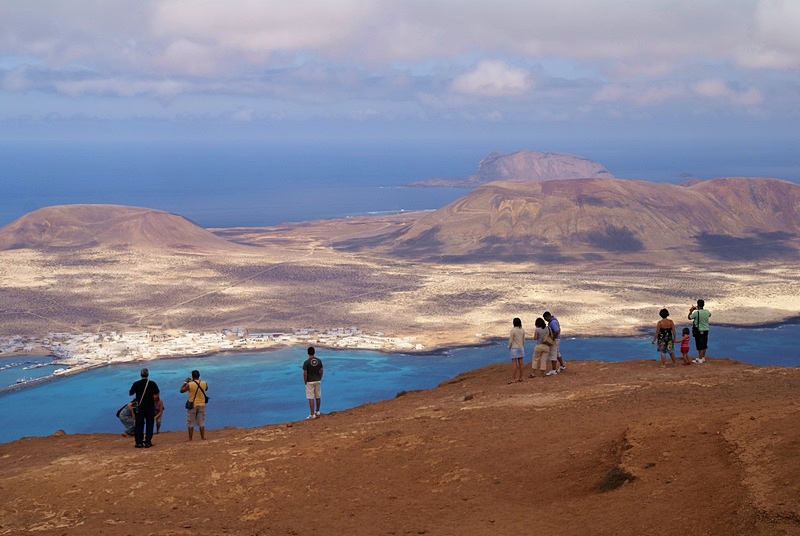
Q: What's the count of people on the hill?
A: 11